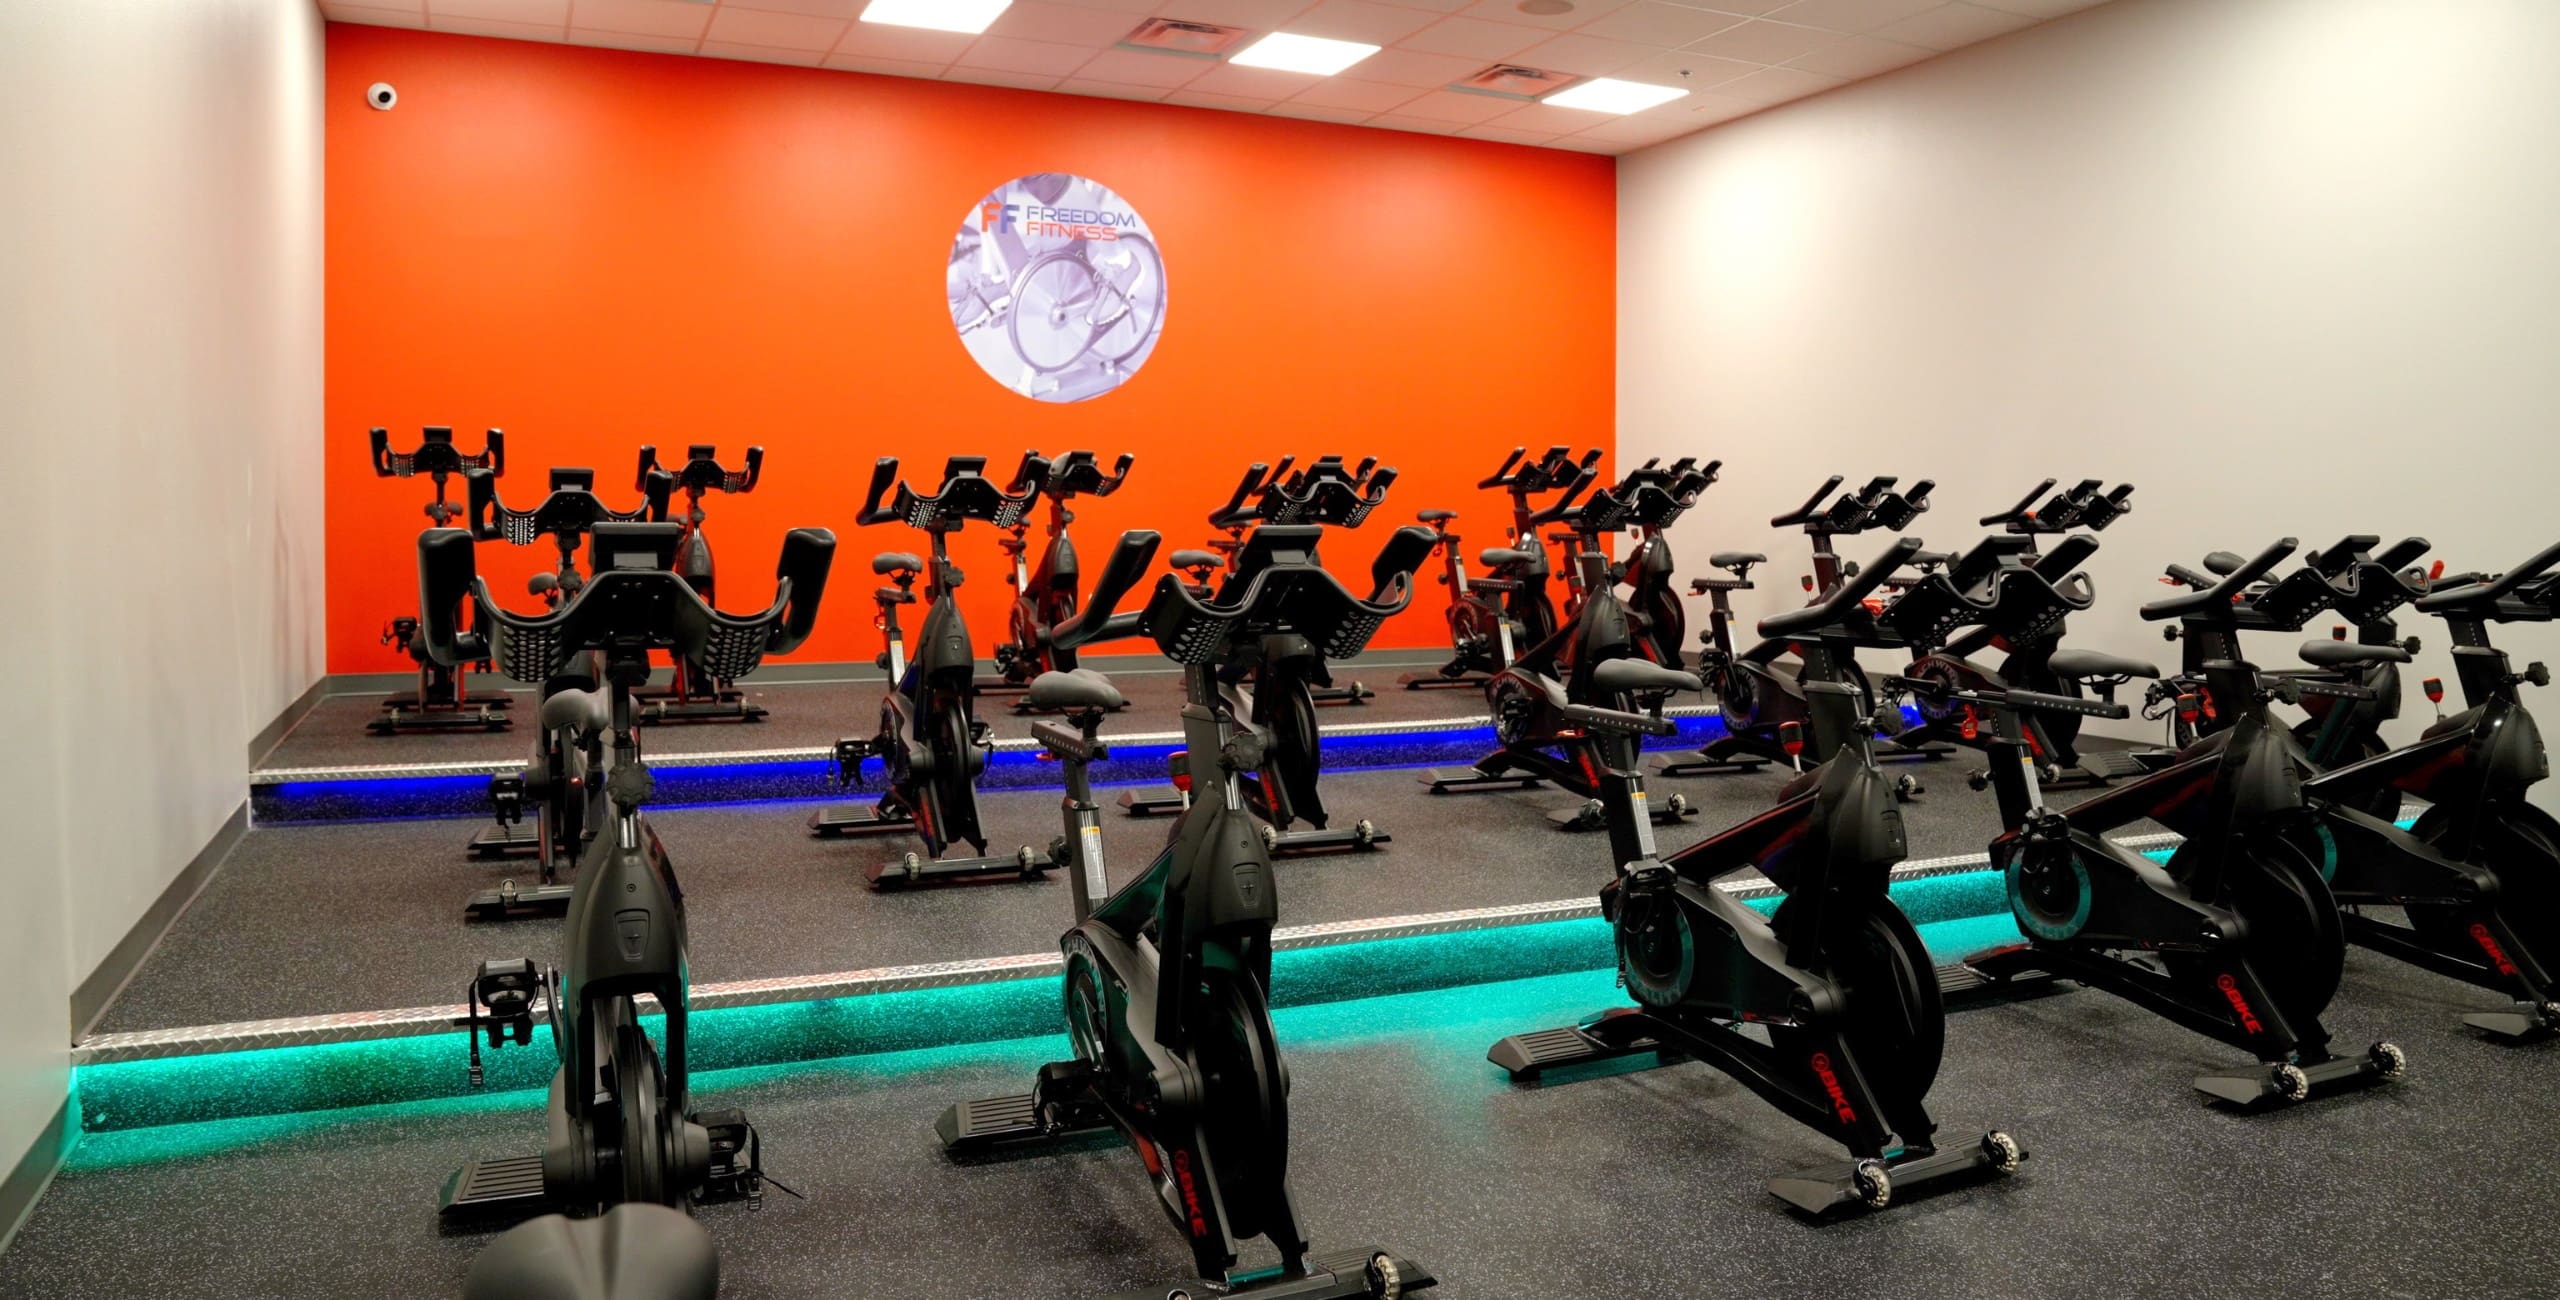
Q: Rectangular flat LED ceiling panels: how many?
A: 3